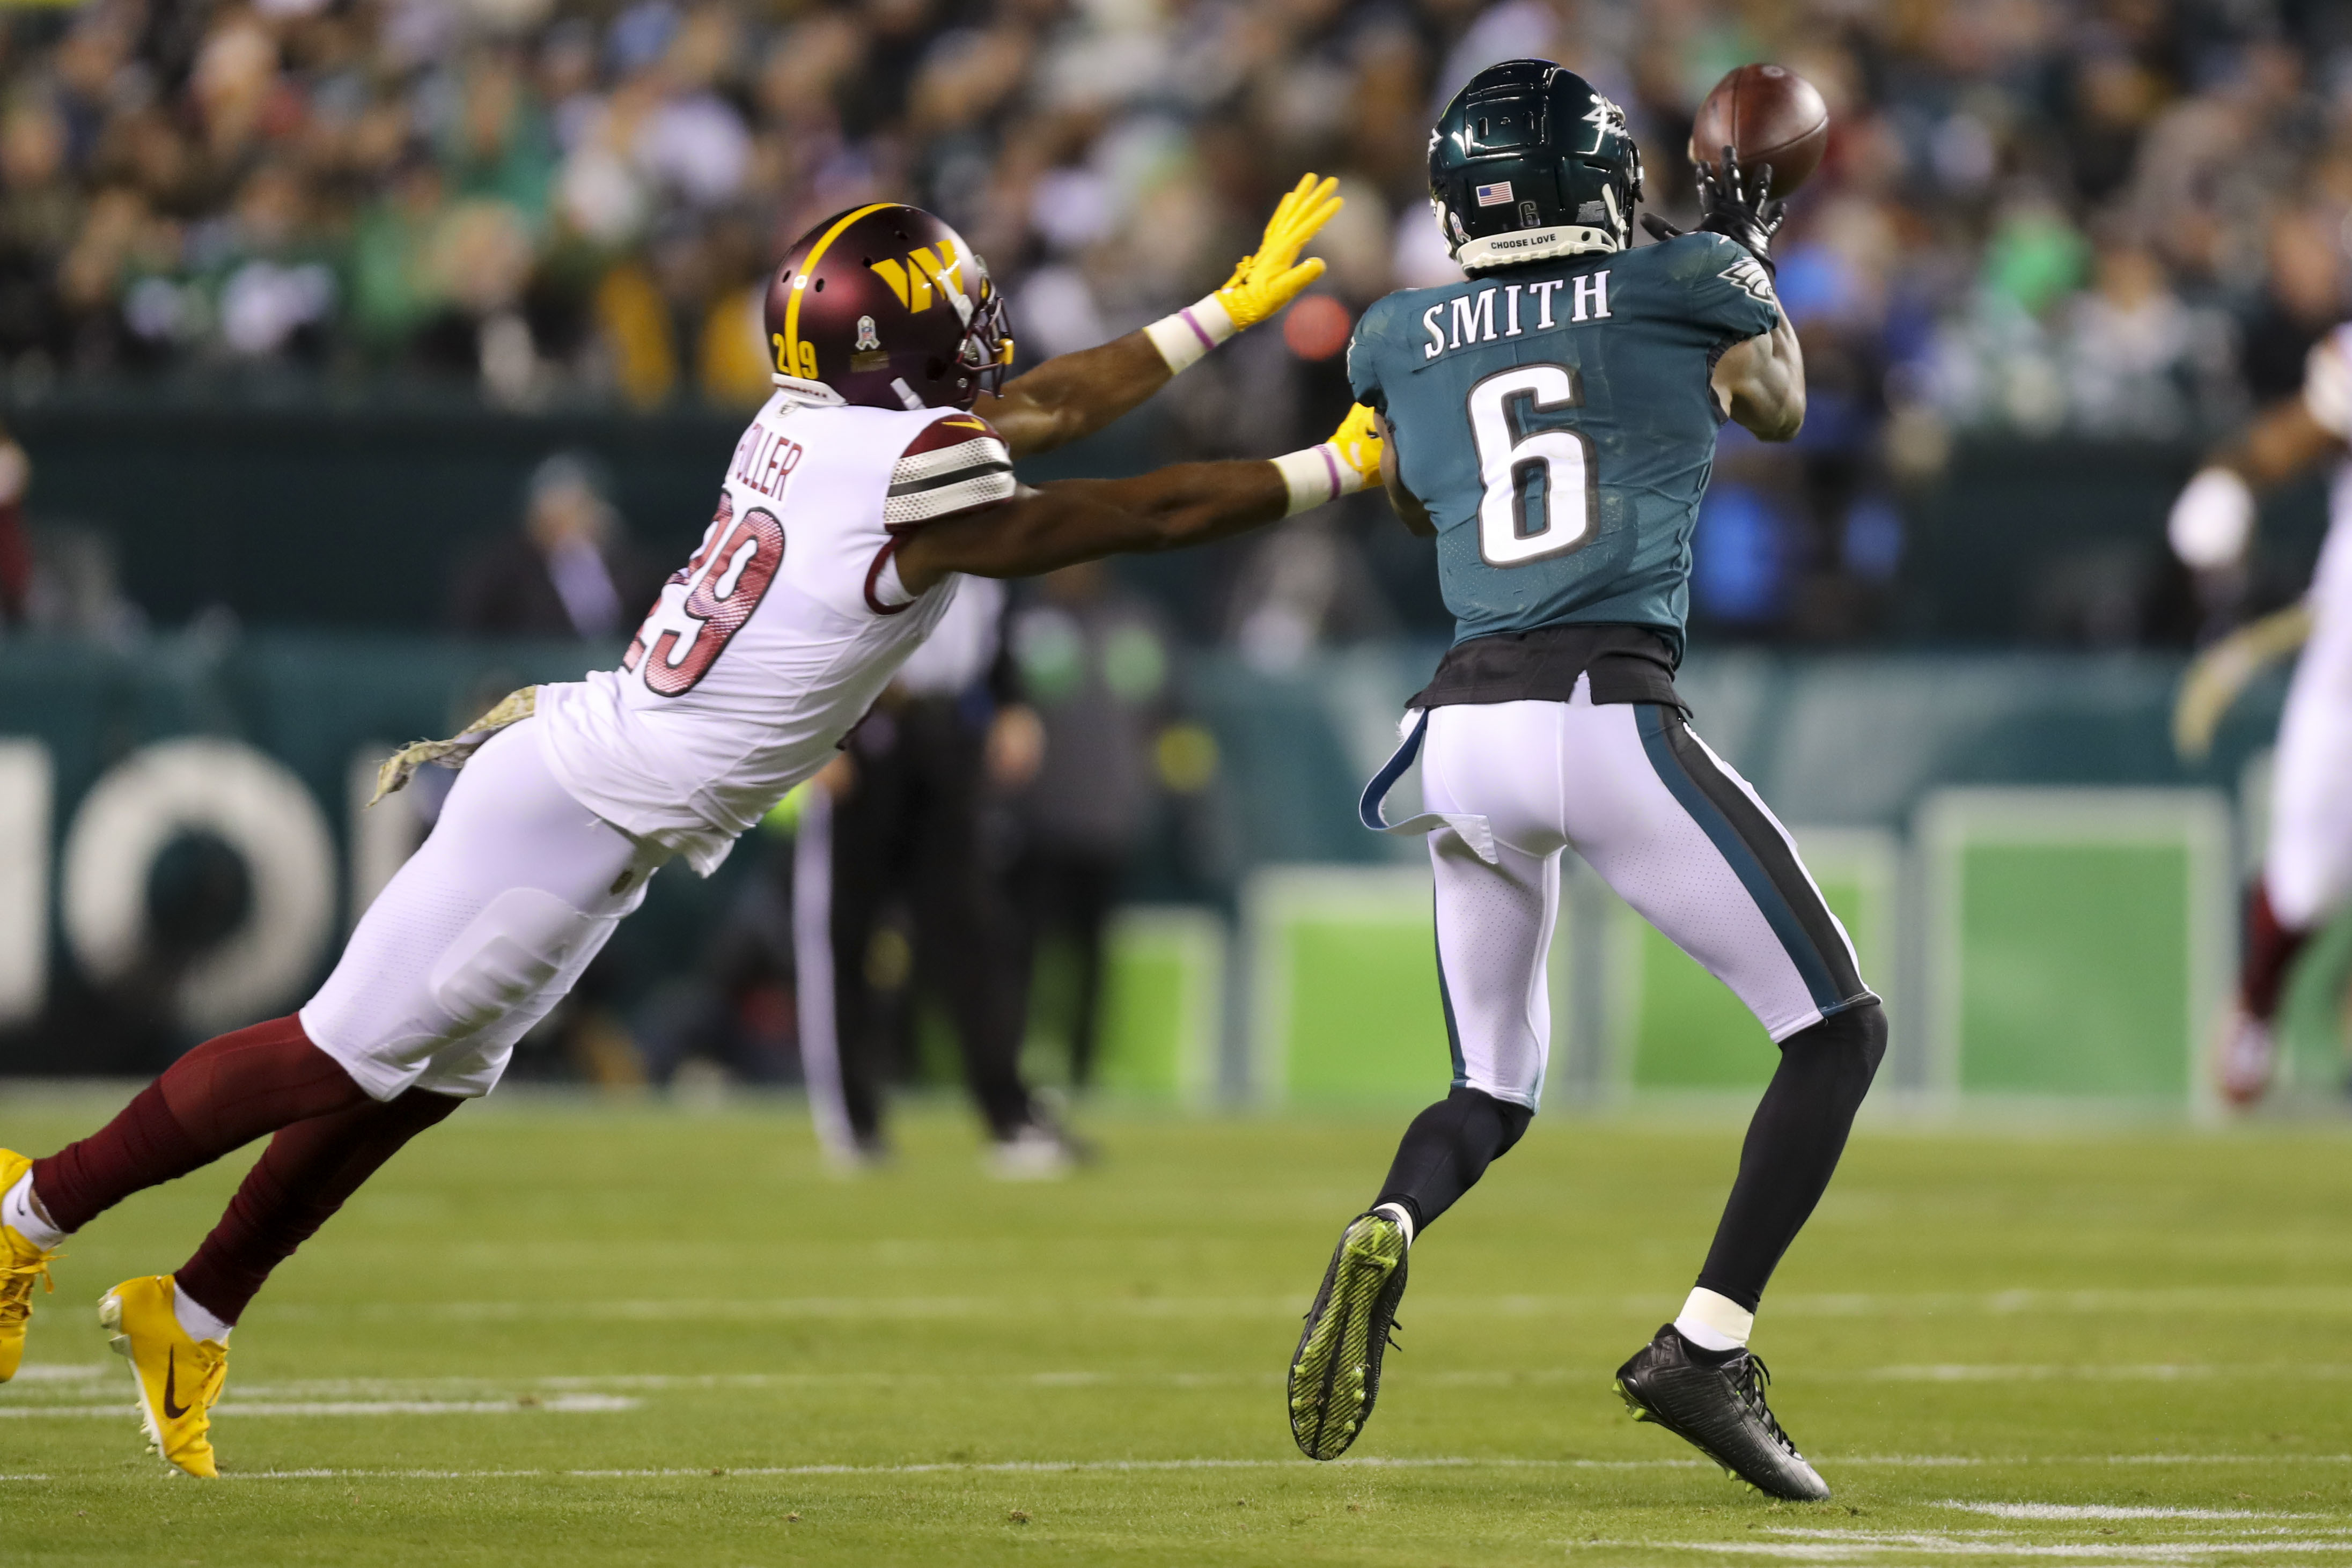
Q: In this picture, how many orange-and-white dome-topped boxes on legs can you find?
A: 0